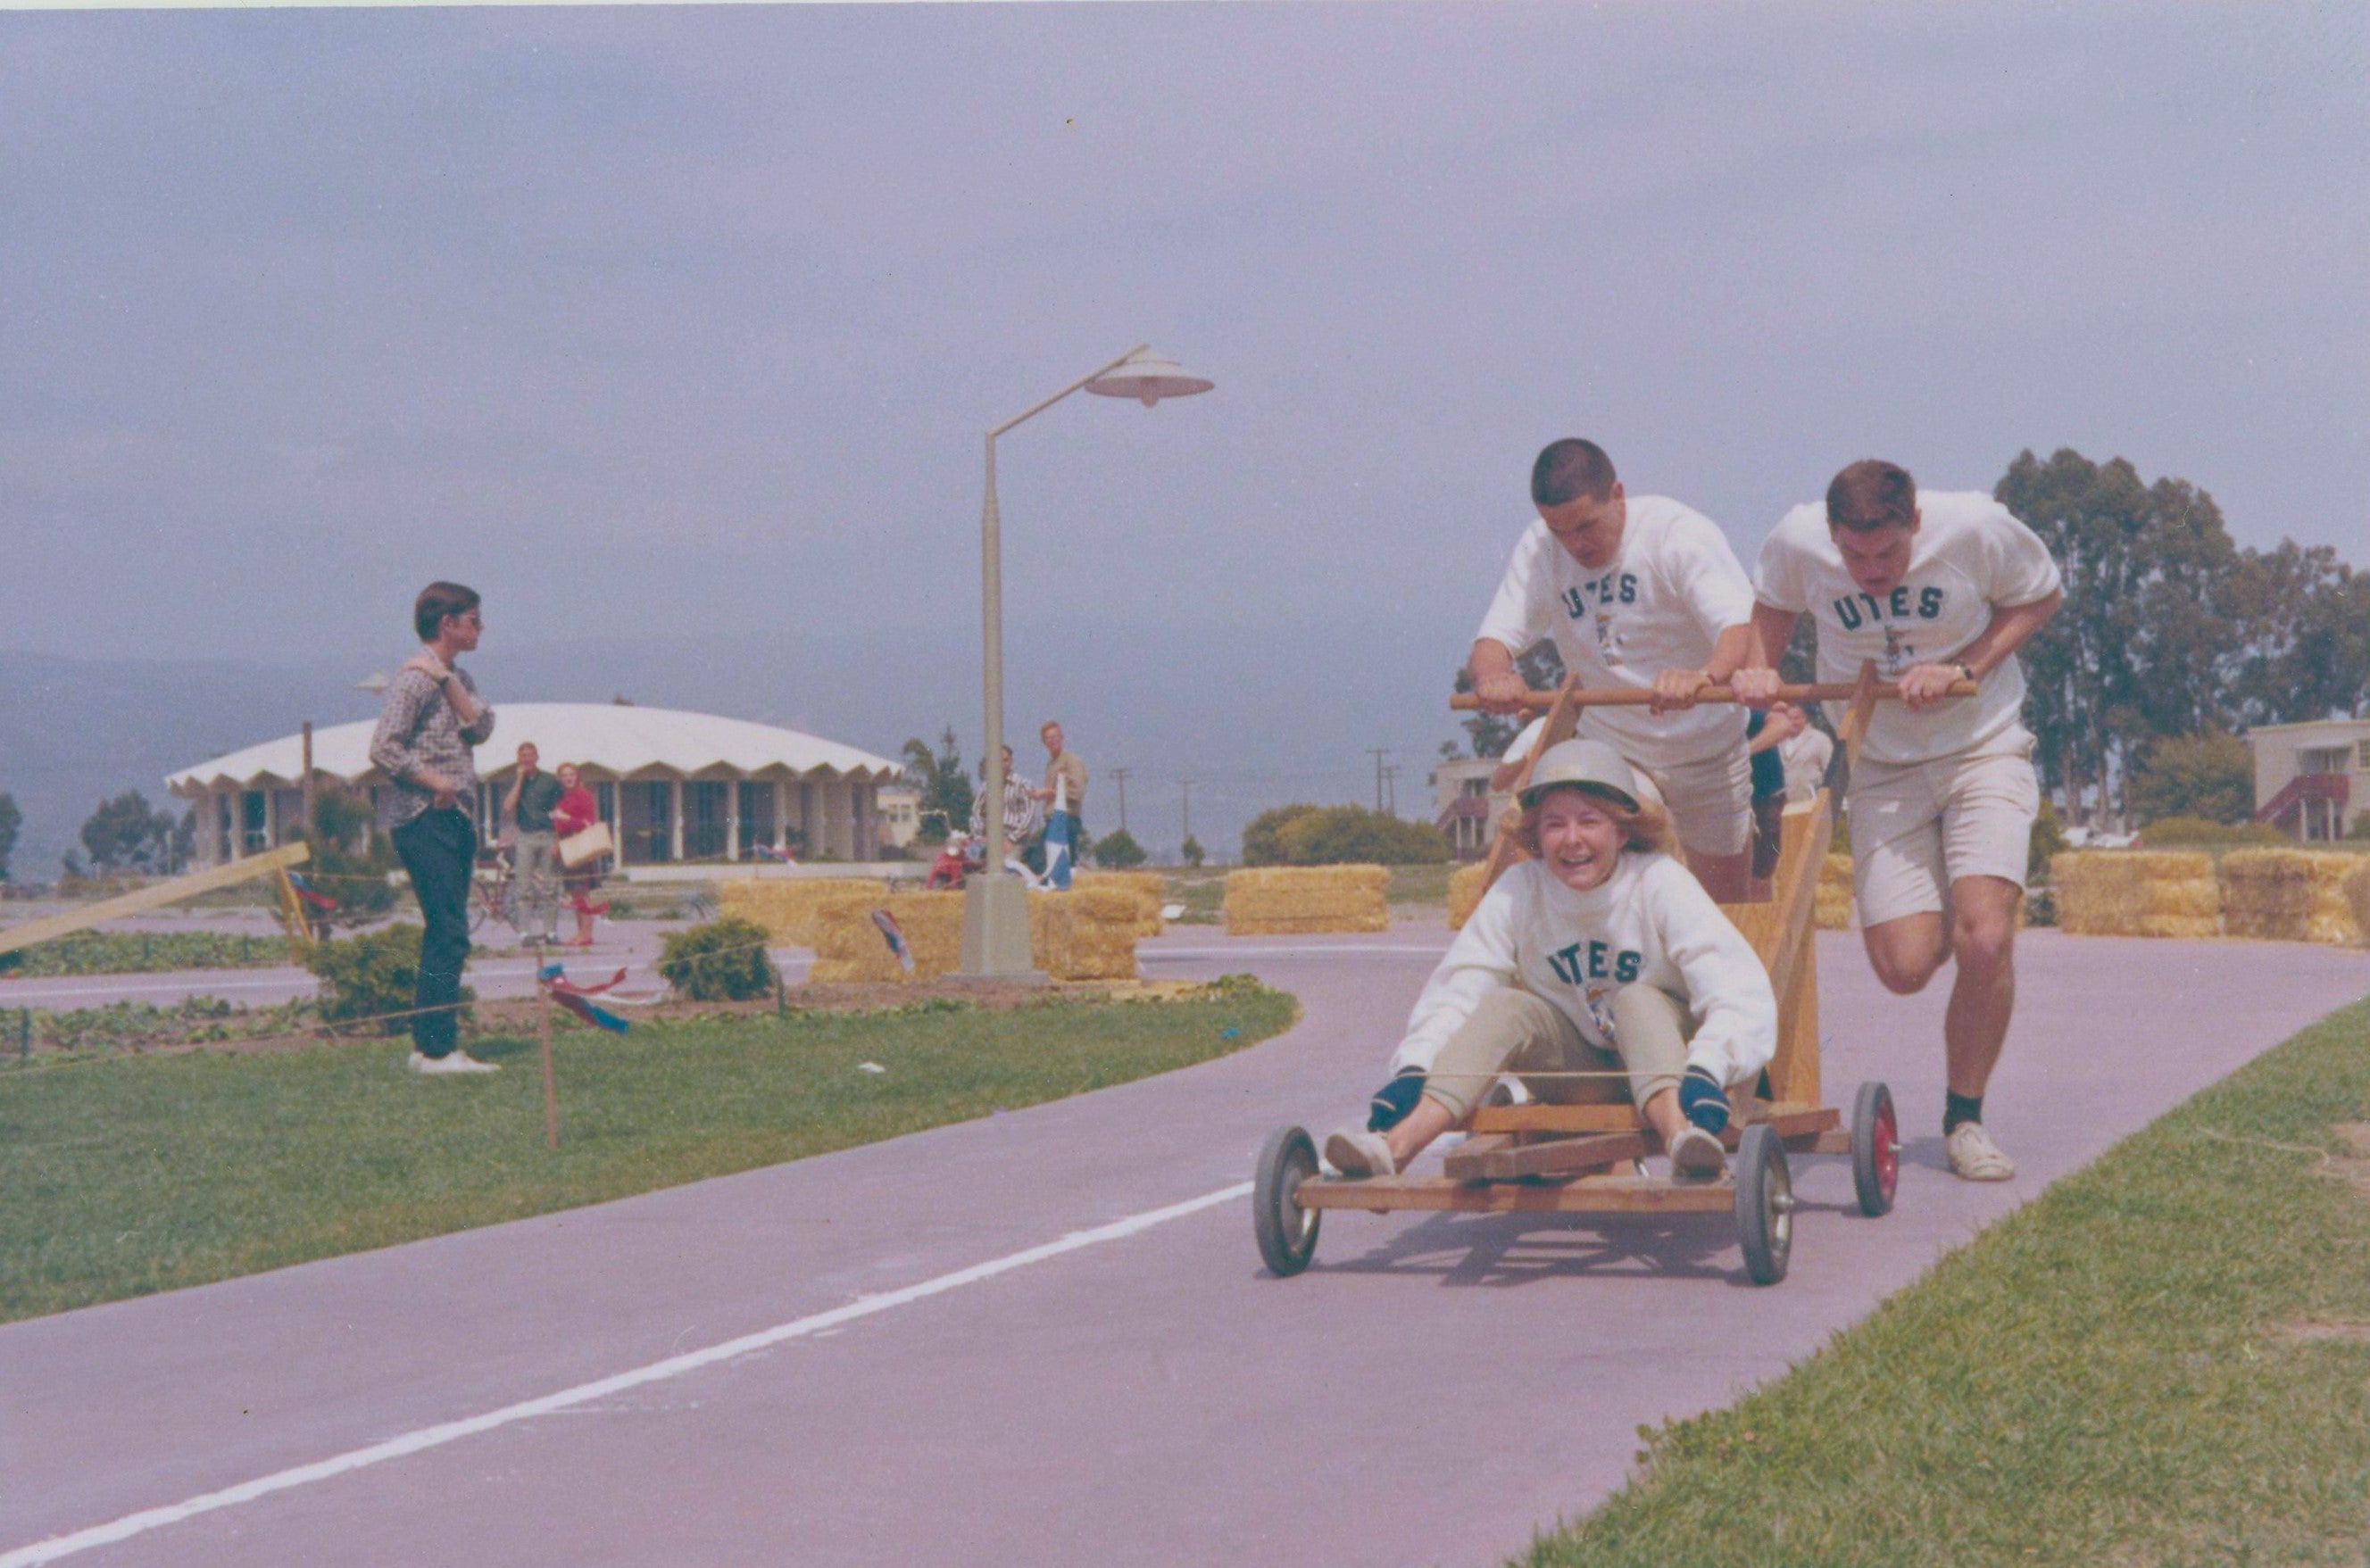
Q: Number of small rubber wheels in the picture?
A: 3